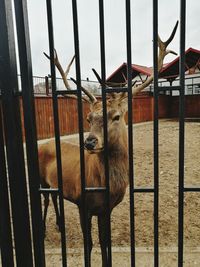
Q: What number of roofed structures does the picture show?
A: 2